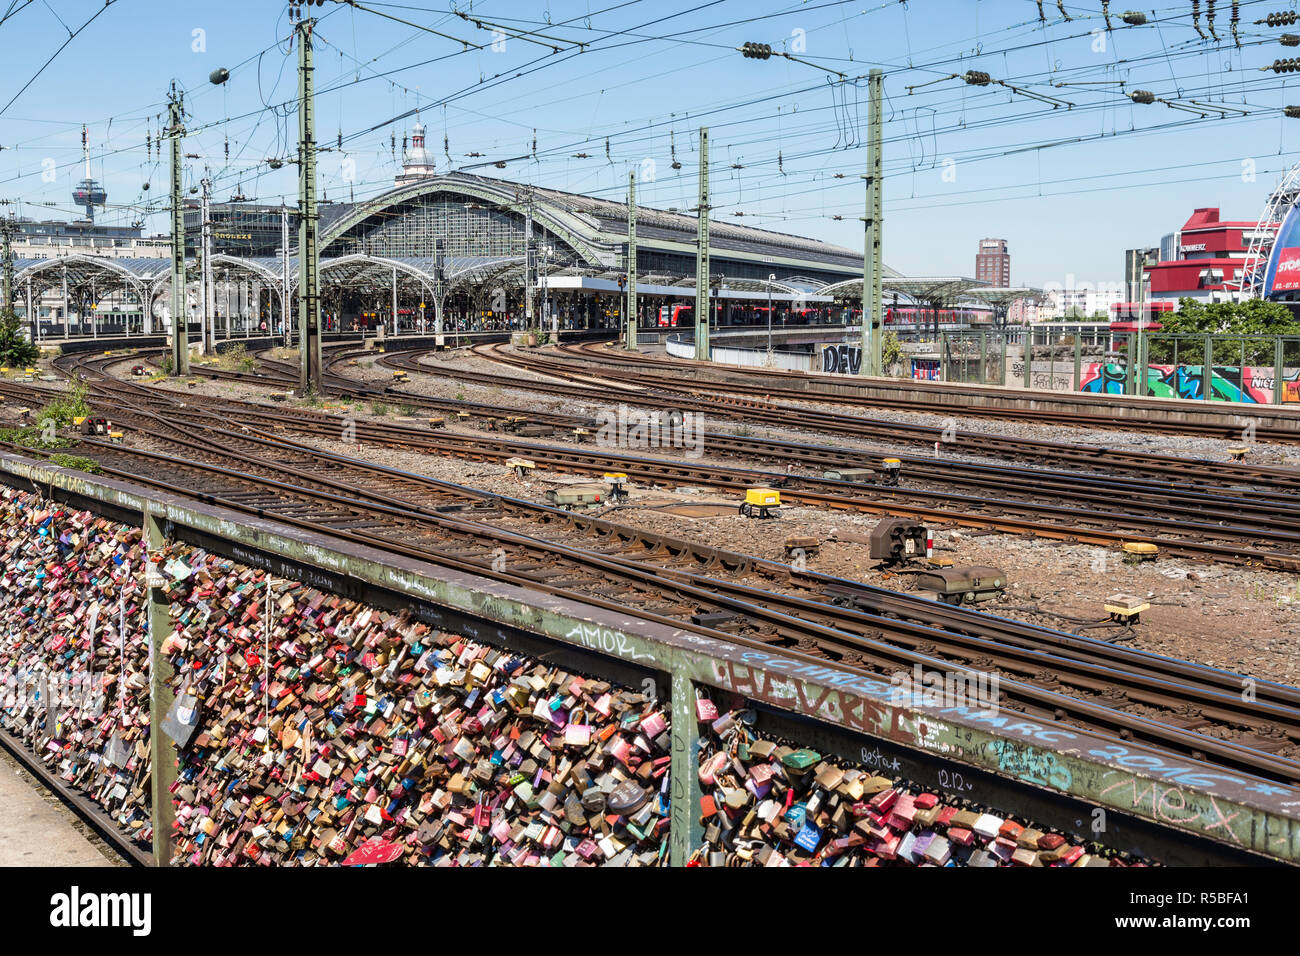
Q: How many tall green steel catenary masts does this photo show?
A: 5